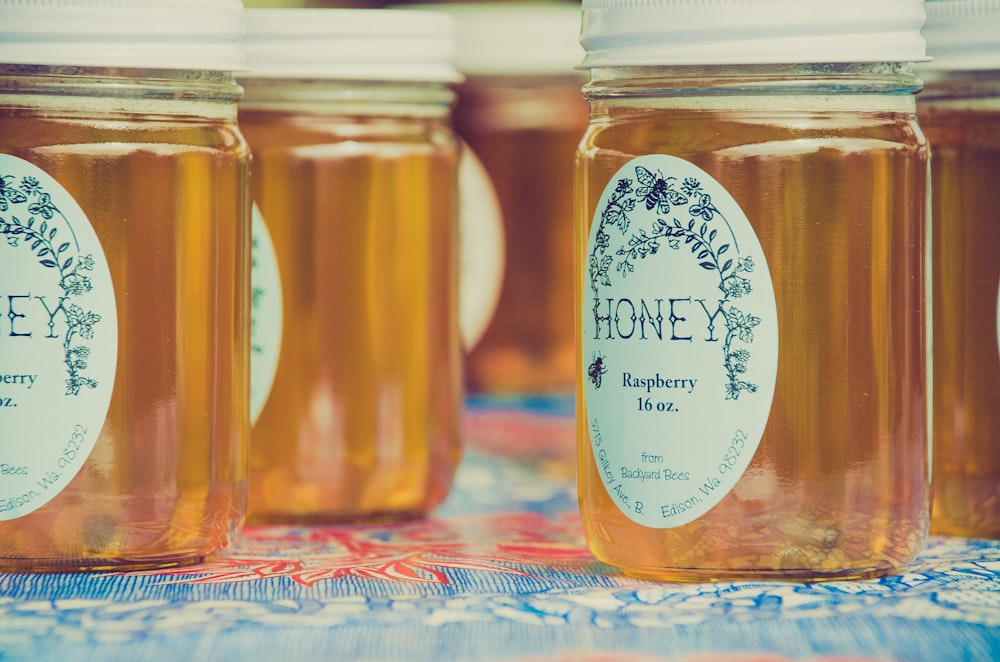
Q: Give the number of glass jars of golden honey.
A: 5